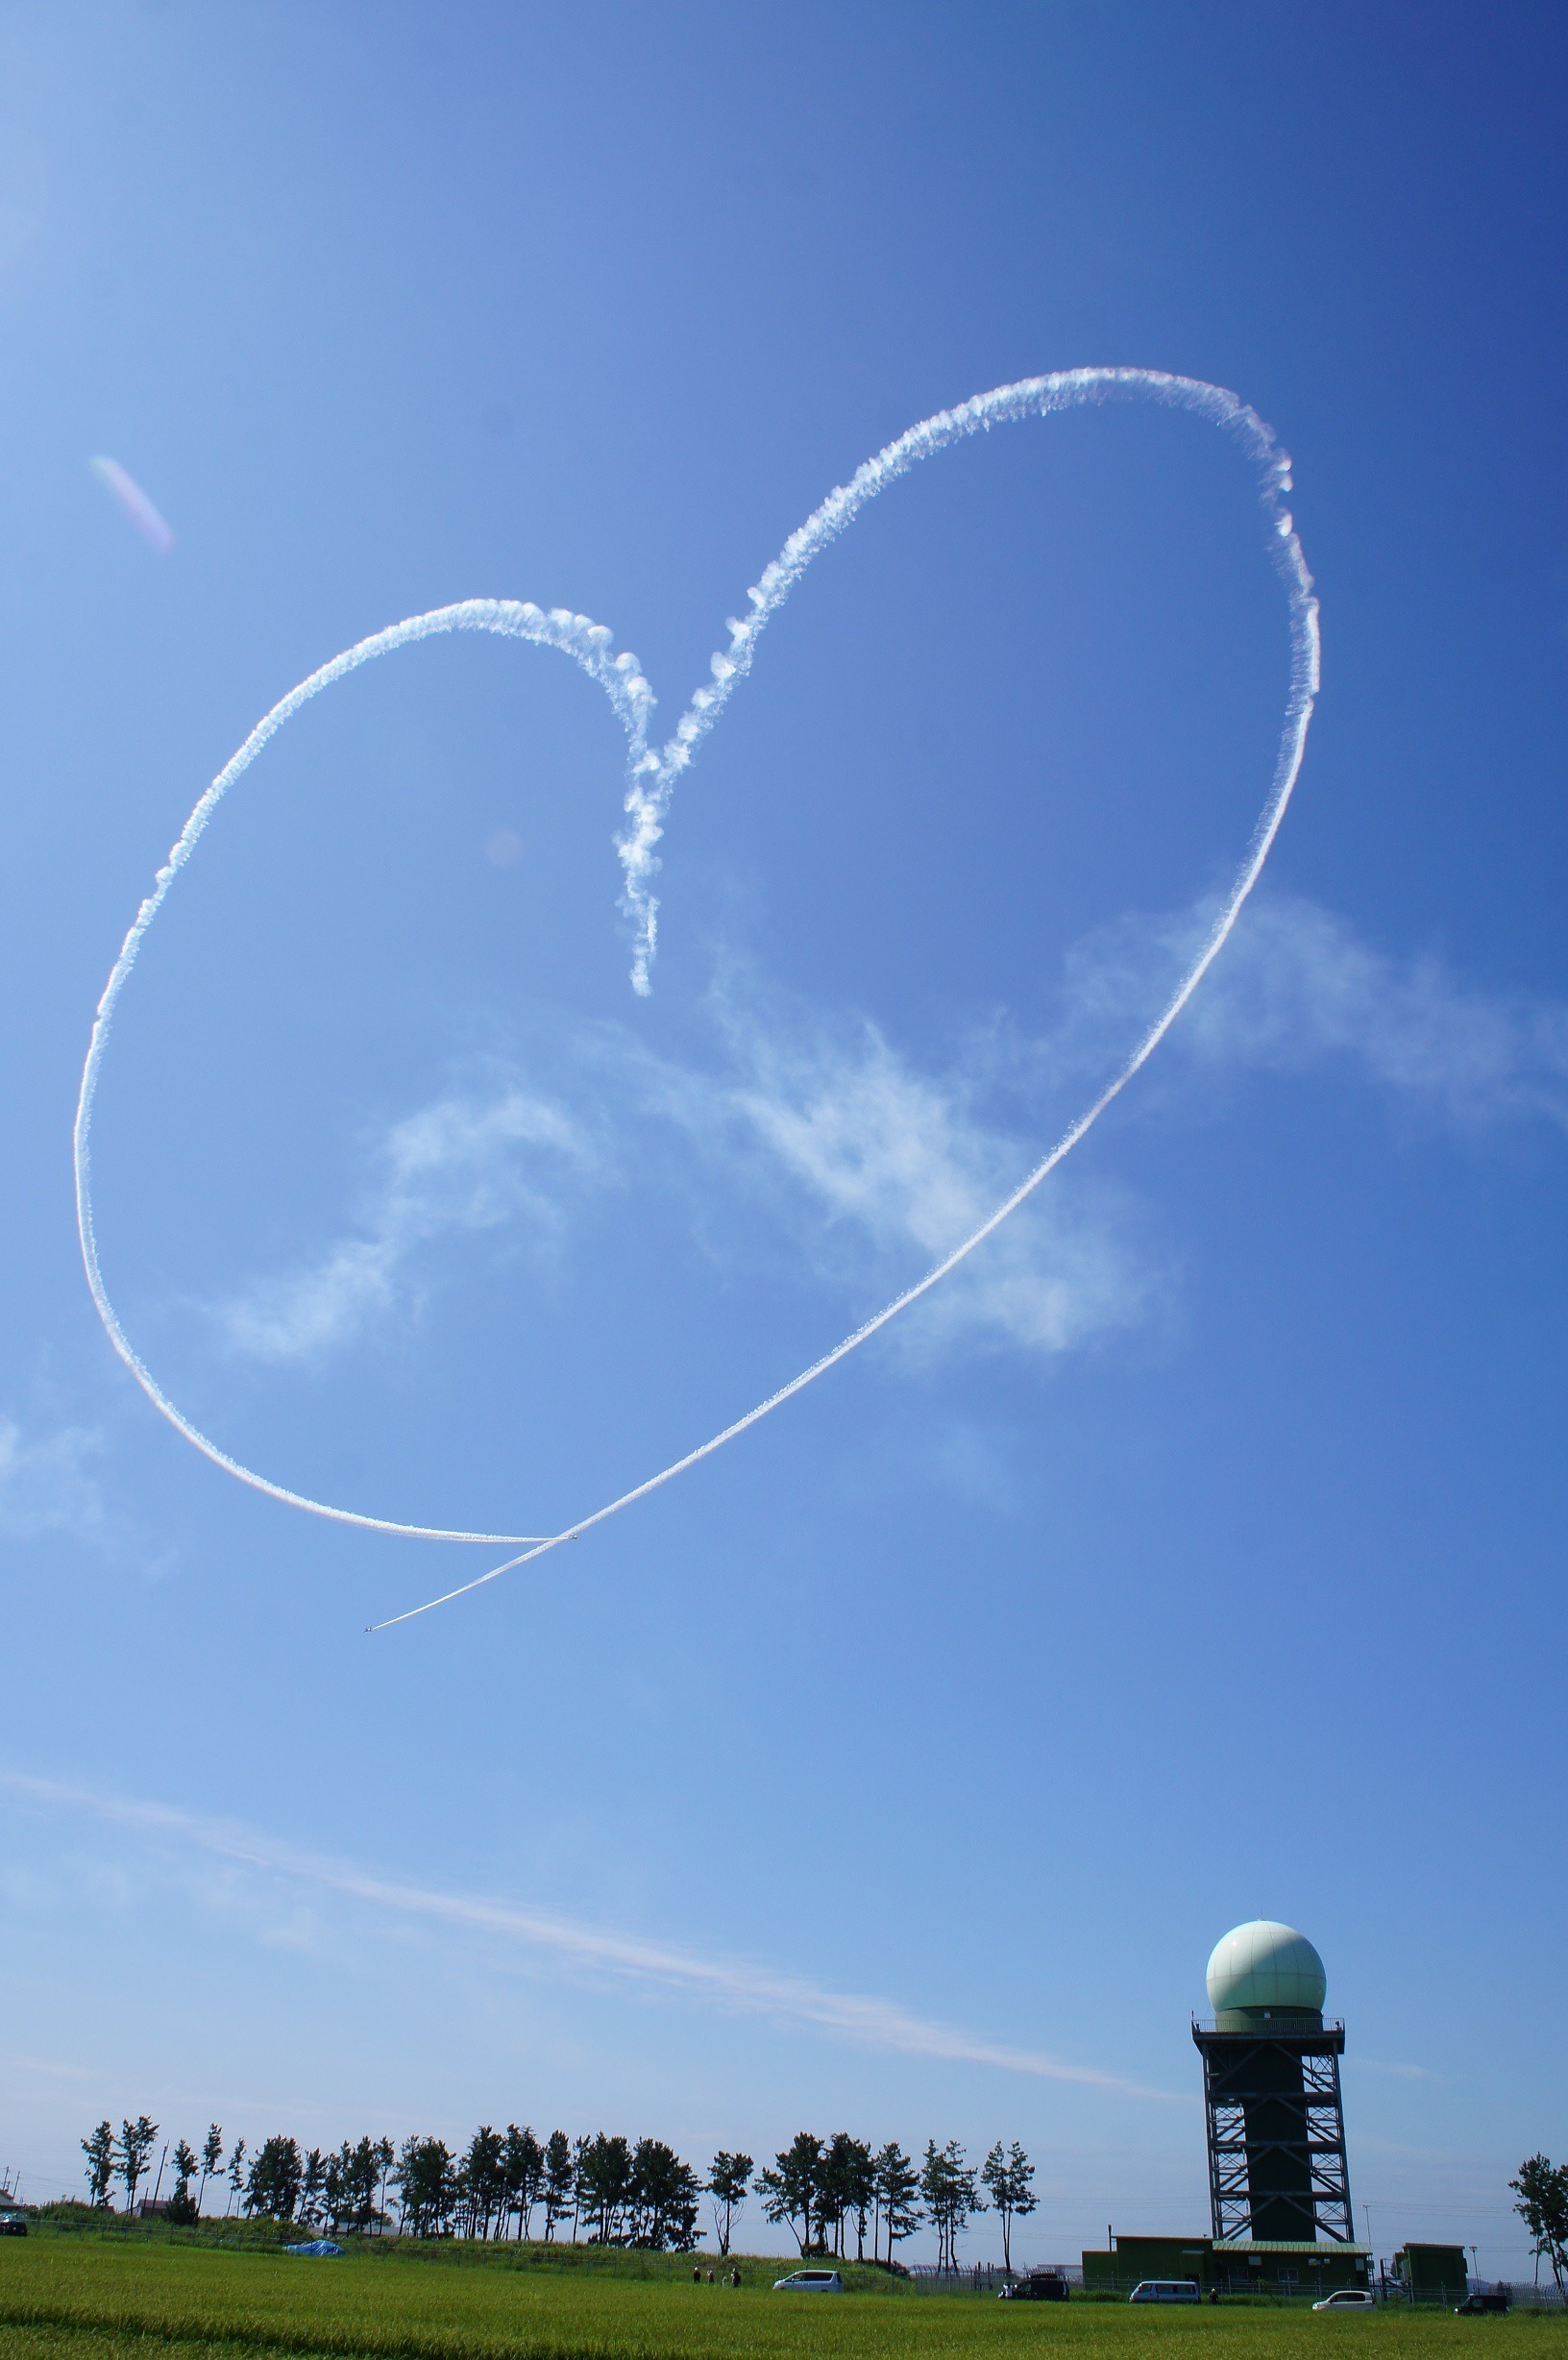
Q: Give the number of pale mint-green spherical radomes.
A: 1